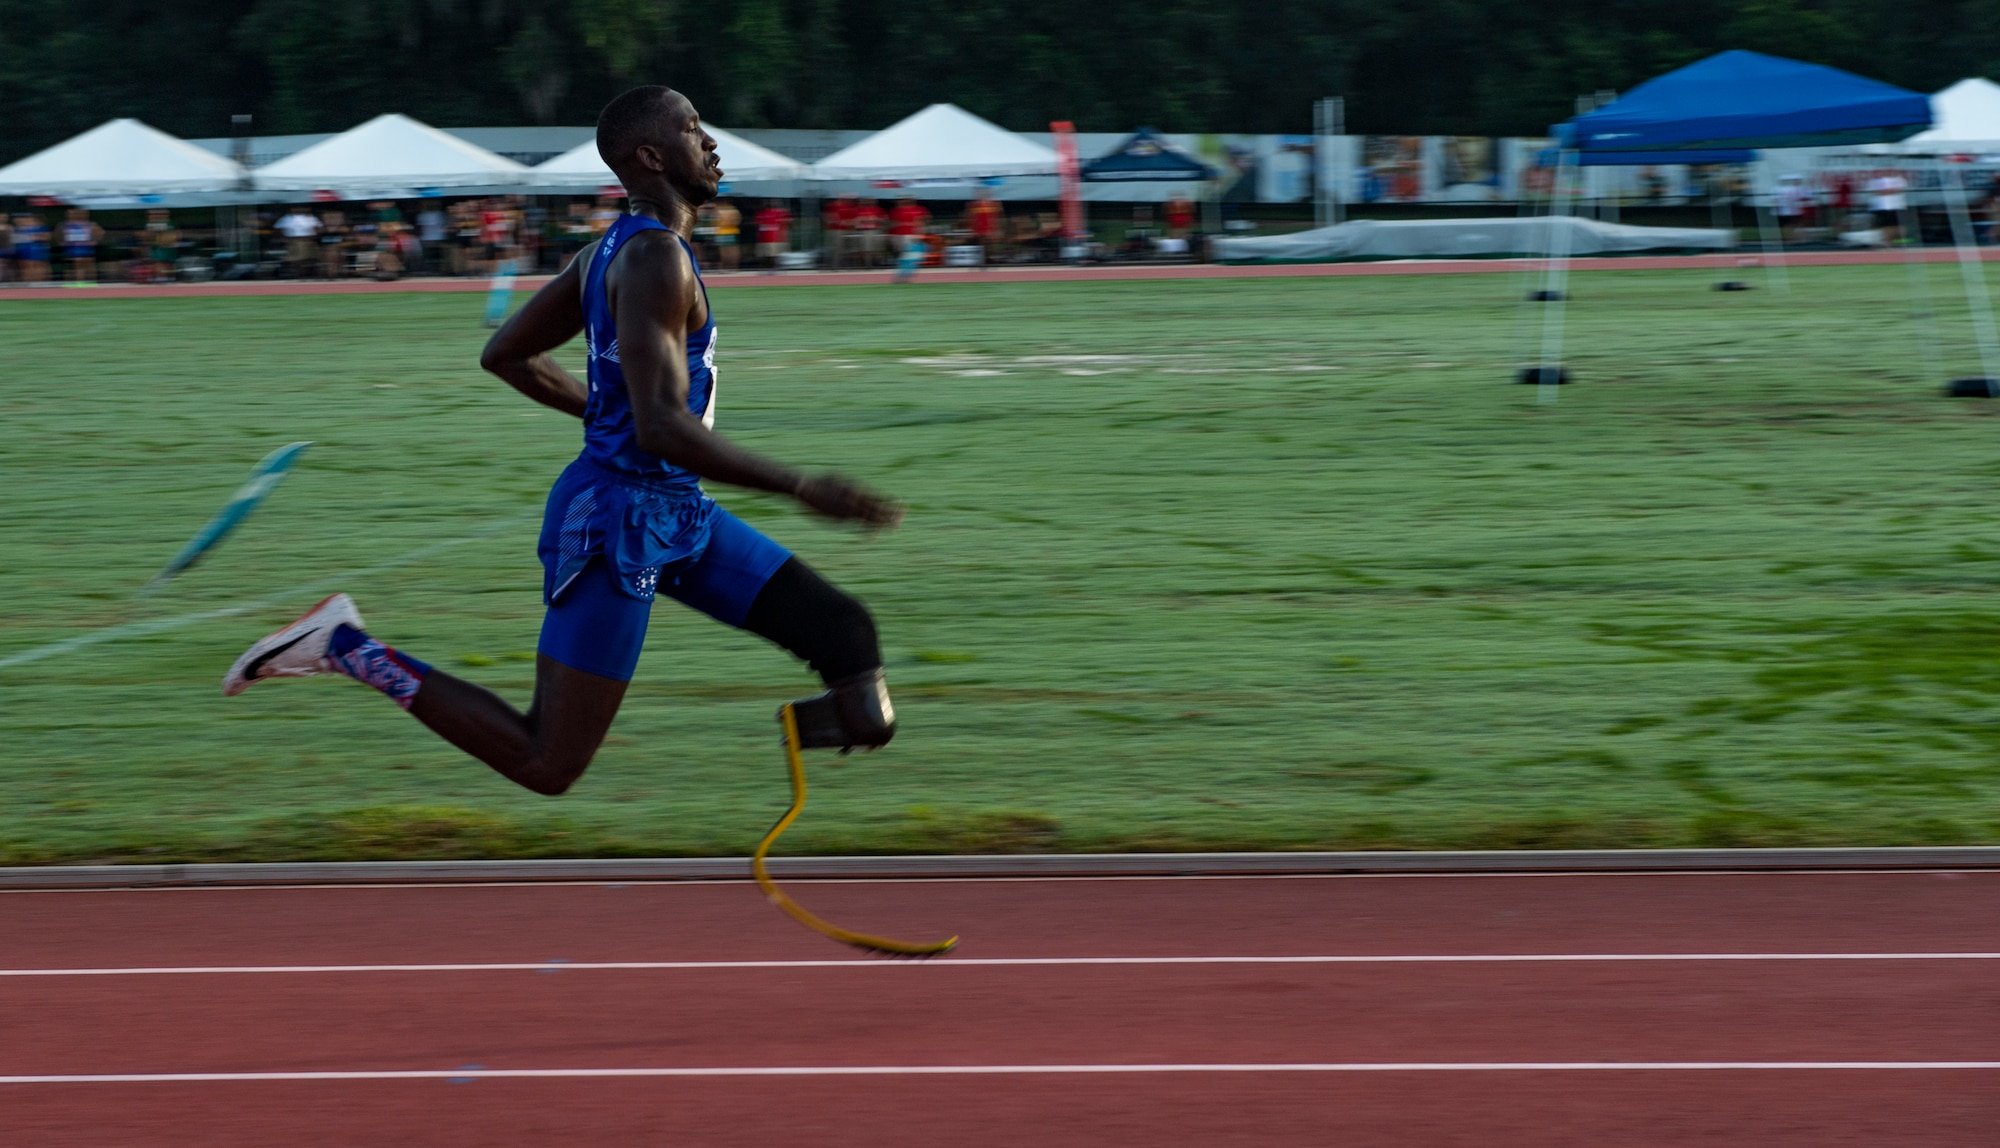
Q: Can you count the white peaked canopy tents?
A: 5